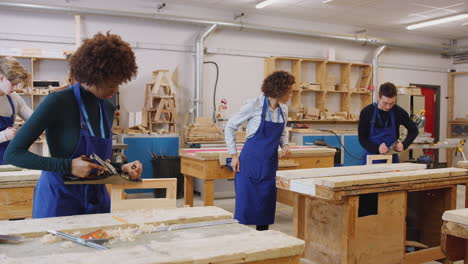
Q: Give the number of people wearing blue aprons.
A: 4